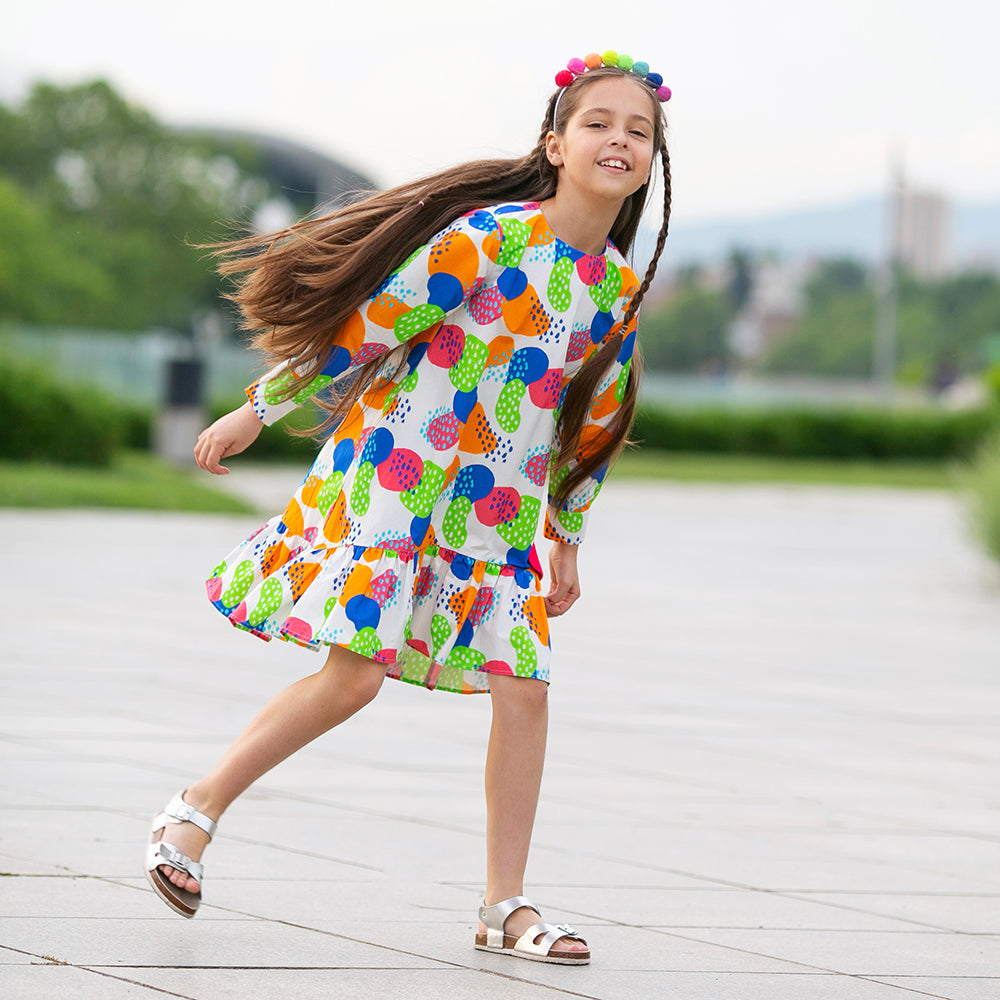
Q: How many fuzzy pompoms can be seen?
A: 8